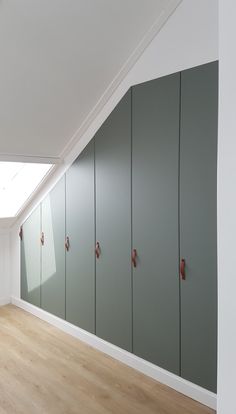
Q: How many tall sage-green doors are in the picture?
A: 6